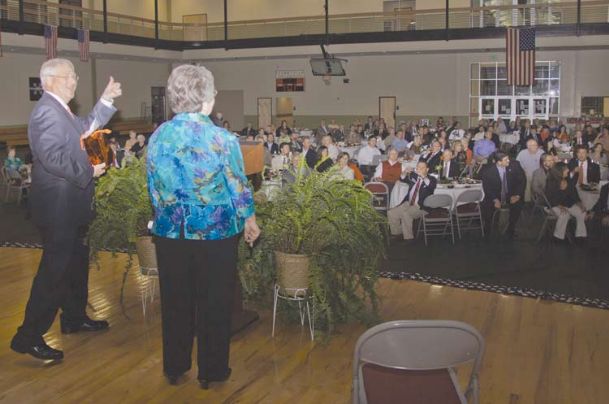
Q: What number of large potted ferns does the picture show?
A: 2